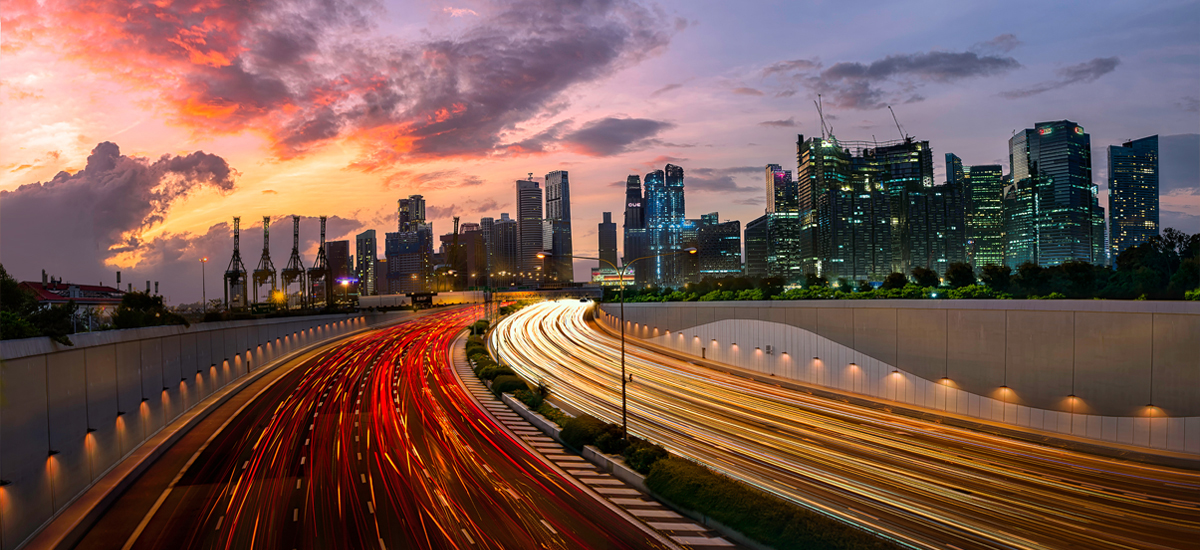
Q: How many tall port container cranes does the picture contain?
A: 4